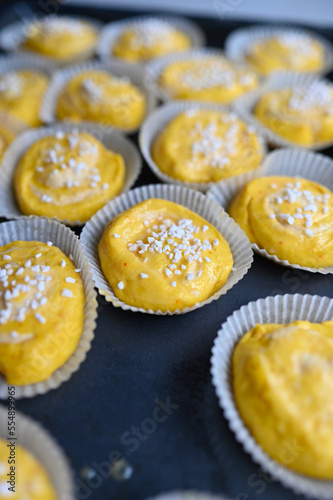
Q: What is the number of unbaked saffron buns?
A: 15